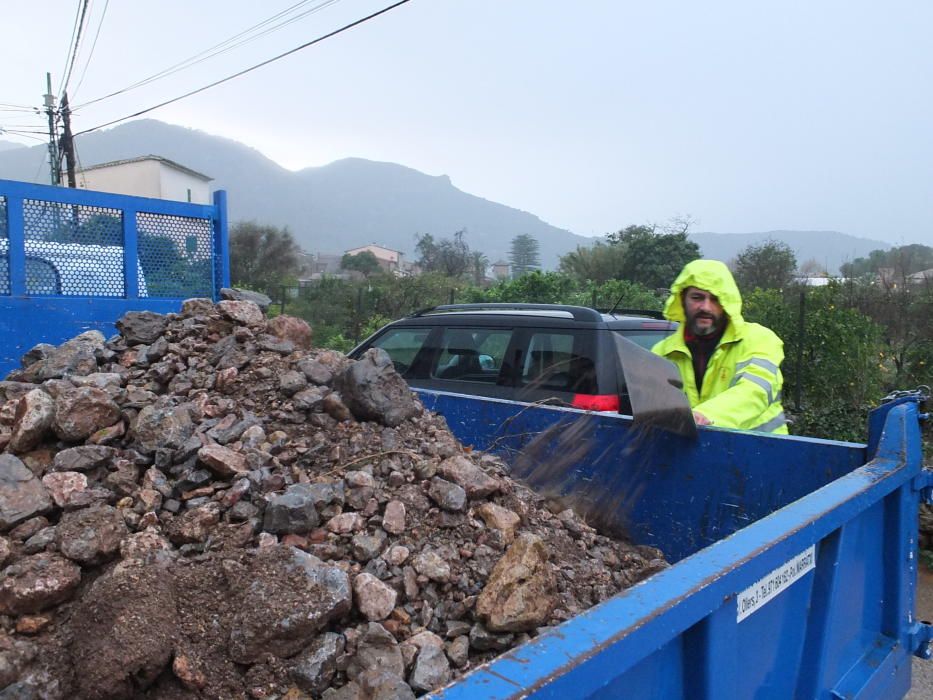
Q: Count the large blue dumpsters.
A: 1